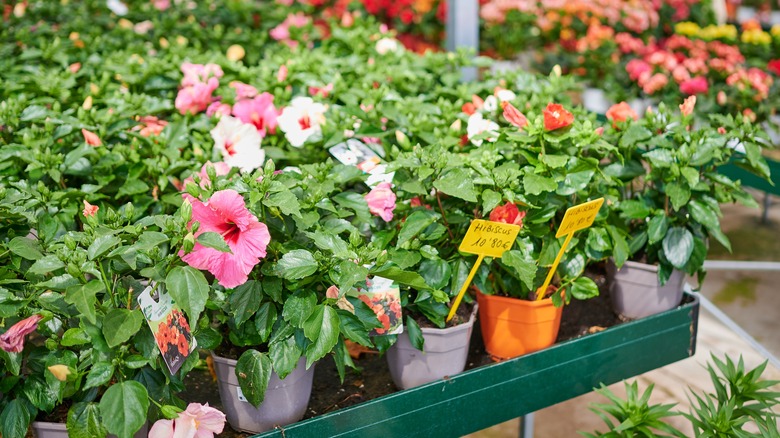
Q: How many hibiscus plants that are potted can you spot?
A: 5